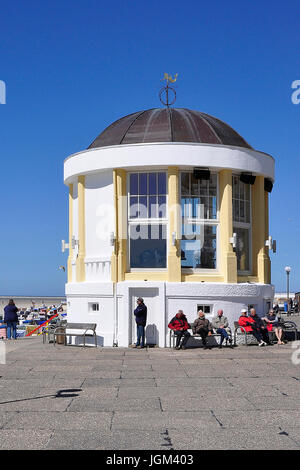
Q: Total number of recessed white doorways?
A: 1